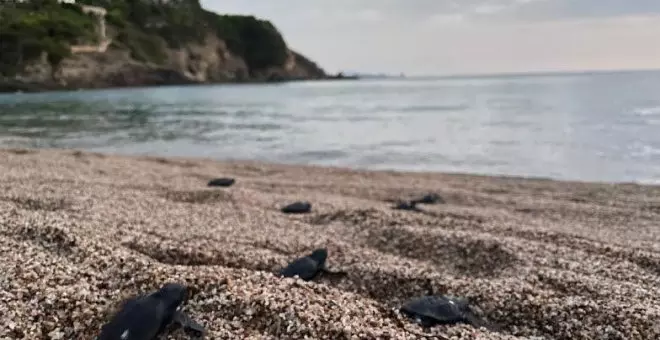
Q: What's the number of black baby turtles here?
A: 7